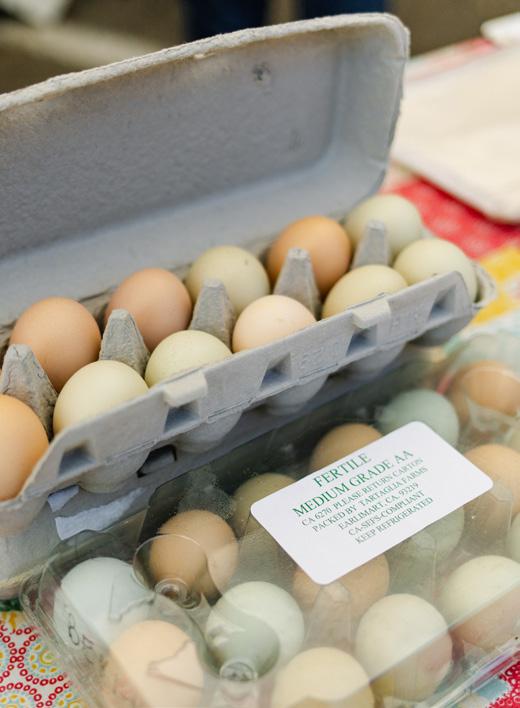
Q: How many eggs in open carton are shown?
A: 11